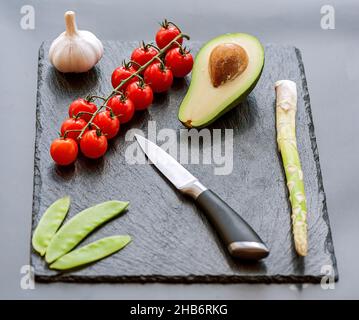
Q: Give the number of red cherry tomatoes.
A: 12